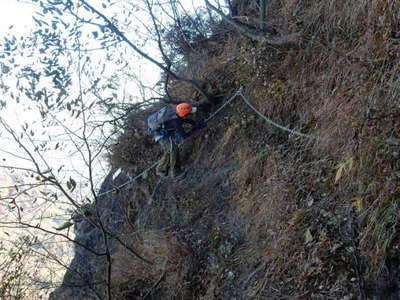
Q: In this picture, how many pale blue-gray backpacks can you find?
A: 1